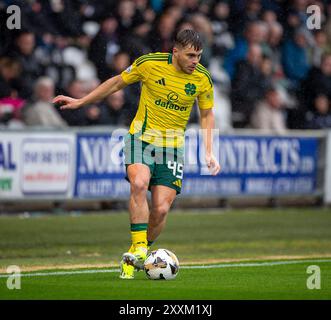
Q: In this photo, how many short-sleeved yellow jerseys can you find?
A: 1